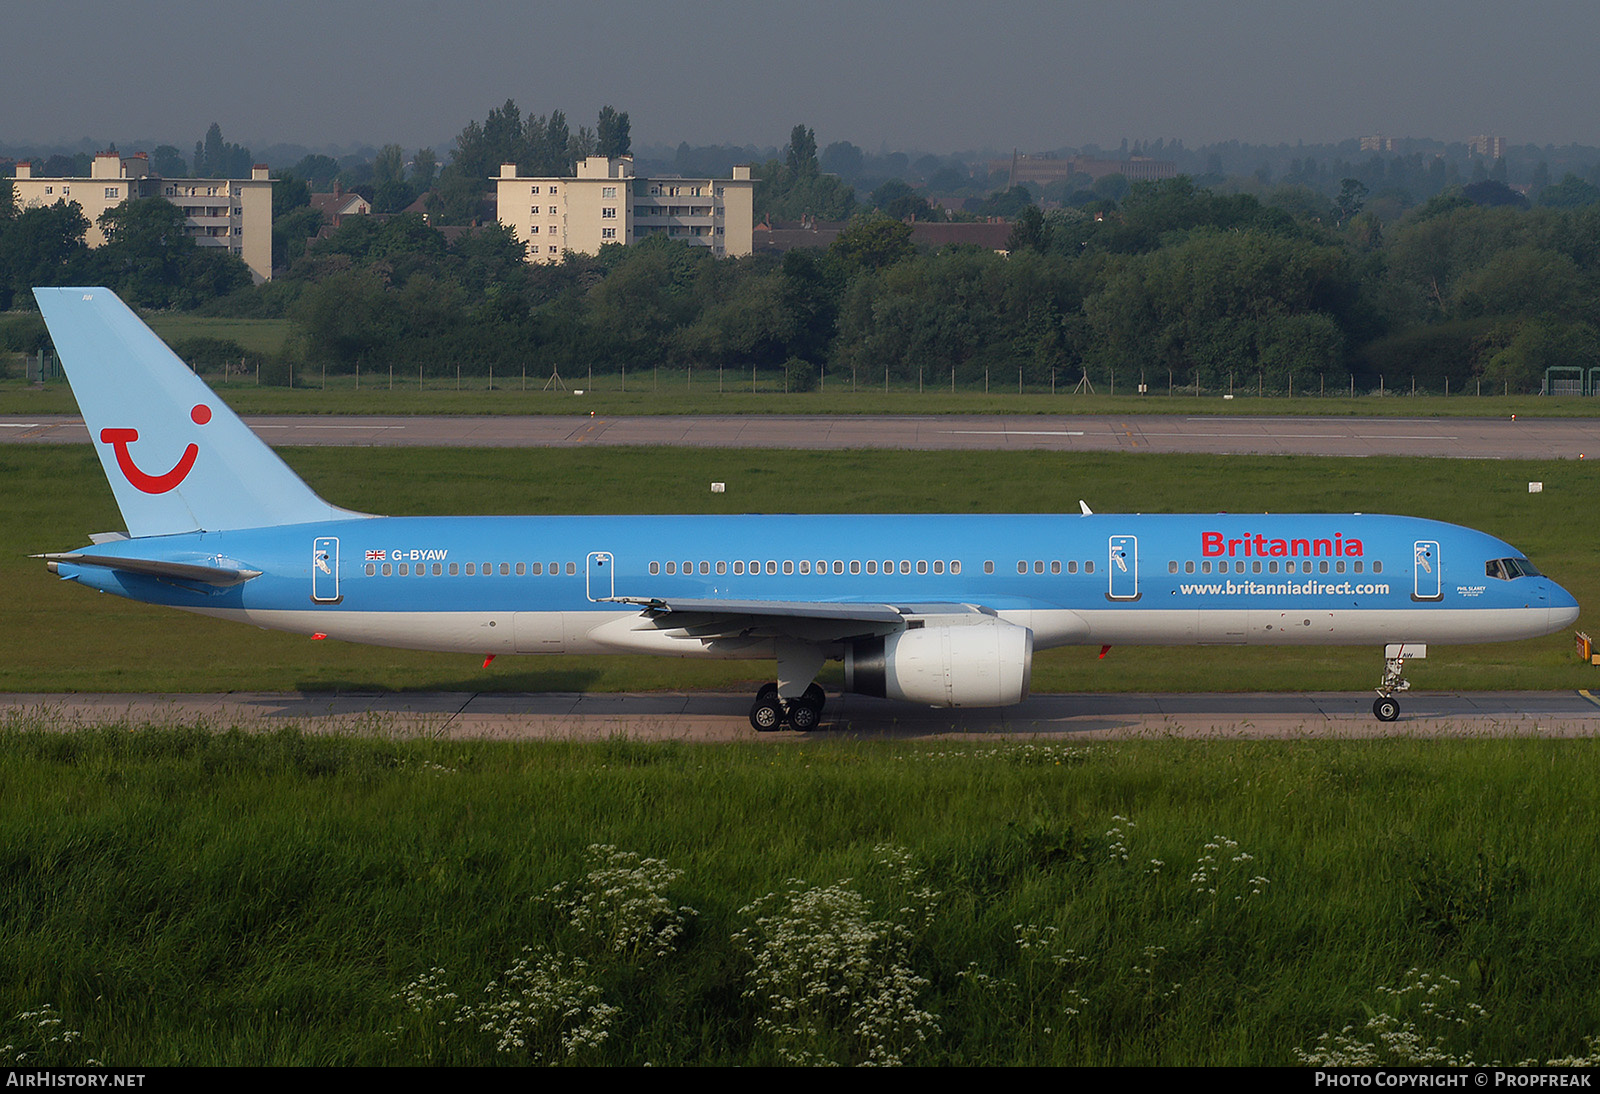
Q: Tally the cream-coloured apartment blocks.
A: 2